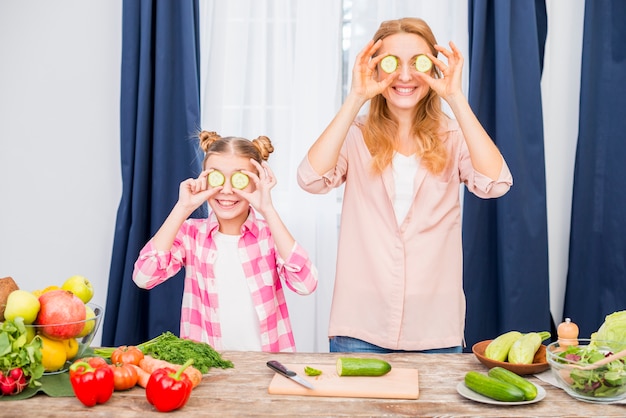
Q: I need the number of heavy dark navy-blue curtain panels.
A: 3